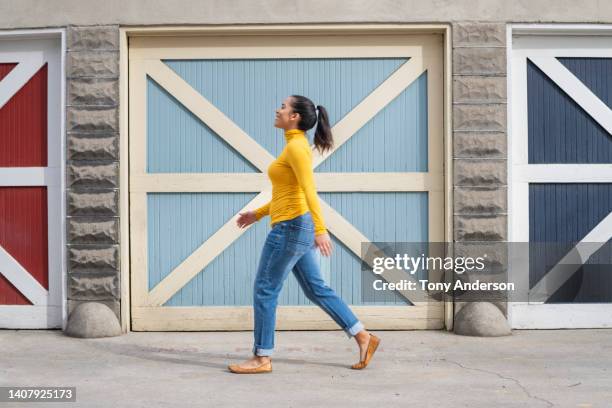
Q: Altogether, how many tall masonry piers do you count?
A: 2